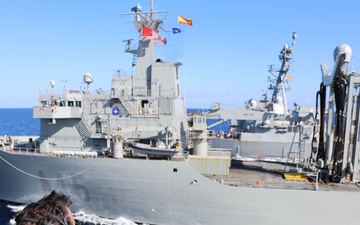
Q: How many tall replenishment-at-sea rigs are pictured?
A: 1